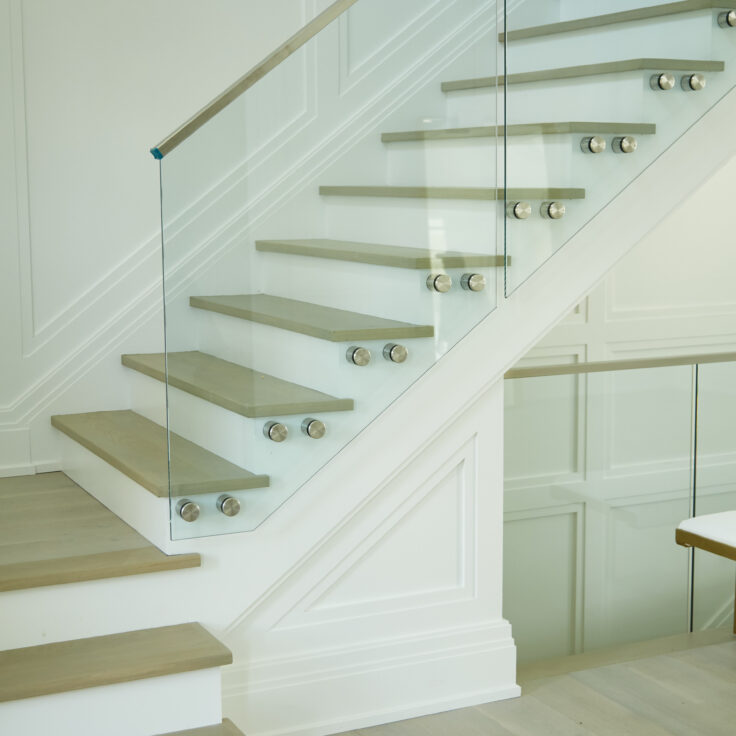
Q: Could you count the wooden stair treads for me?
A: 11